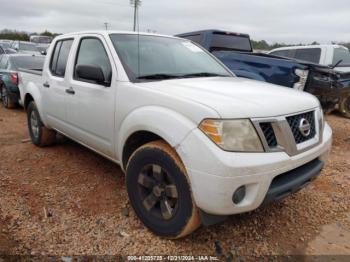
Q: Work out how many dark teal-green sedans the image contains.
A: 1